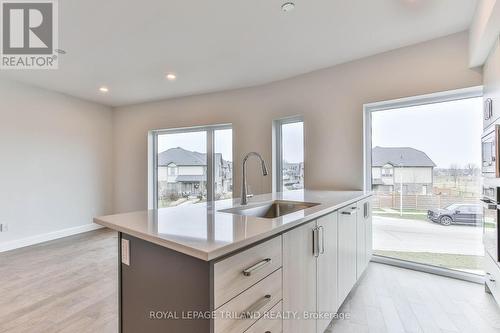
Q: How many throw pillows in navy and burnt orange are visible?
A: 0